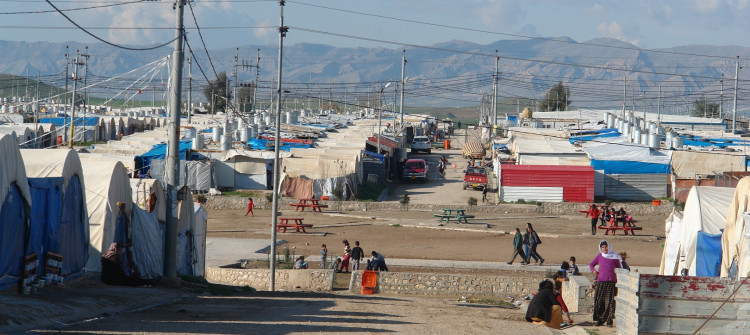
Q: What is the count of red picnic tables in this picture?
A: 4